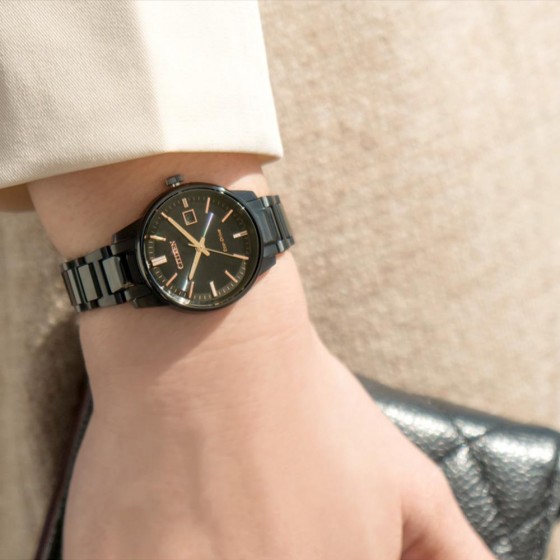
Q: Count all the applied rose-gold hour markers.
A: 12